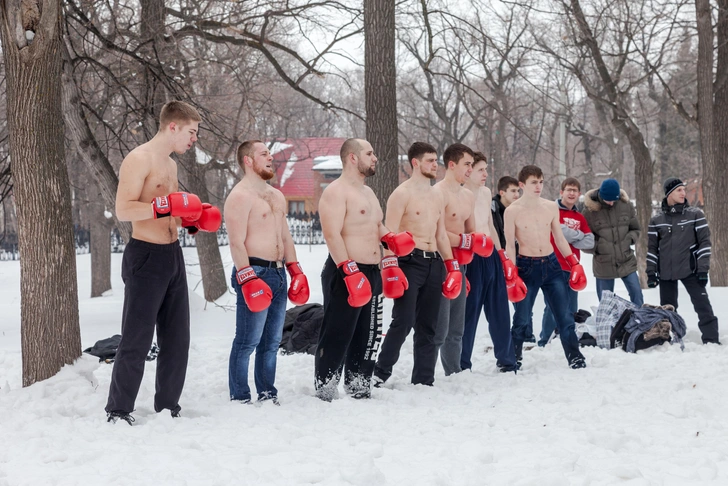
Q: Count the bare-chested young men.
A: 7